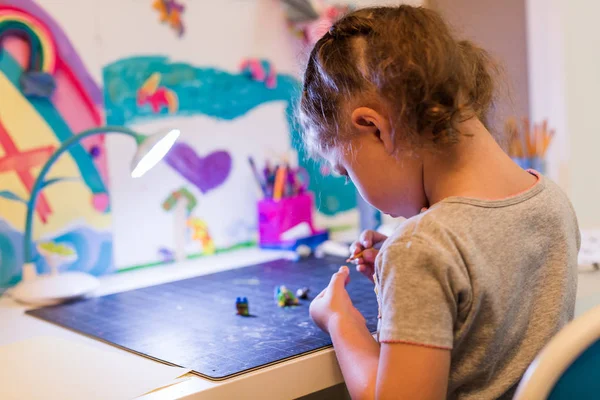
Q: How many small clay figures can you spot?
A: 3